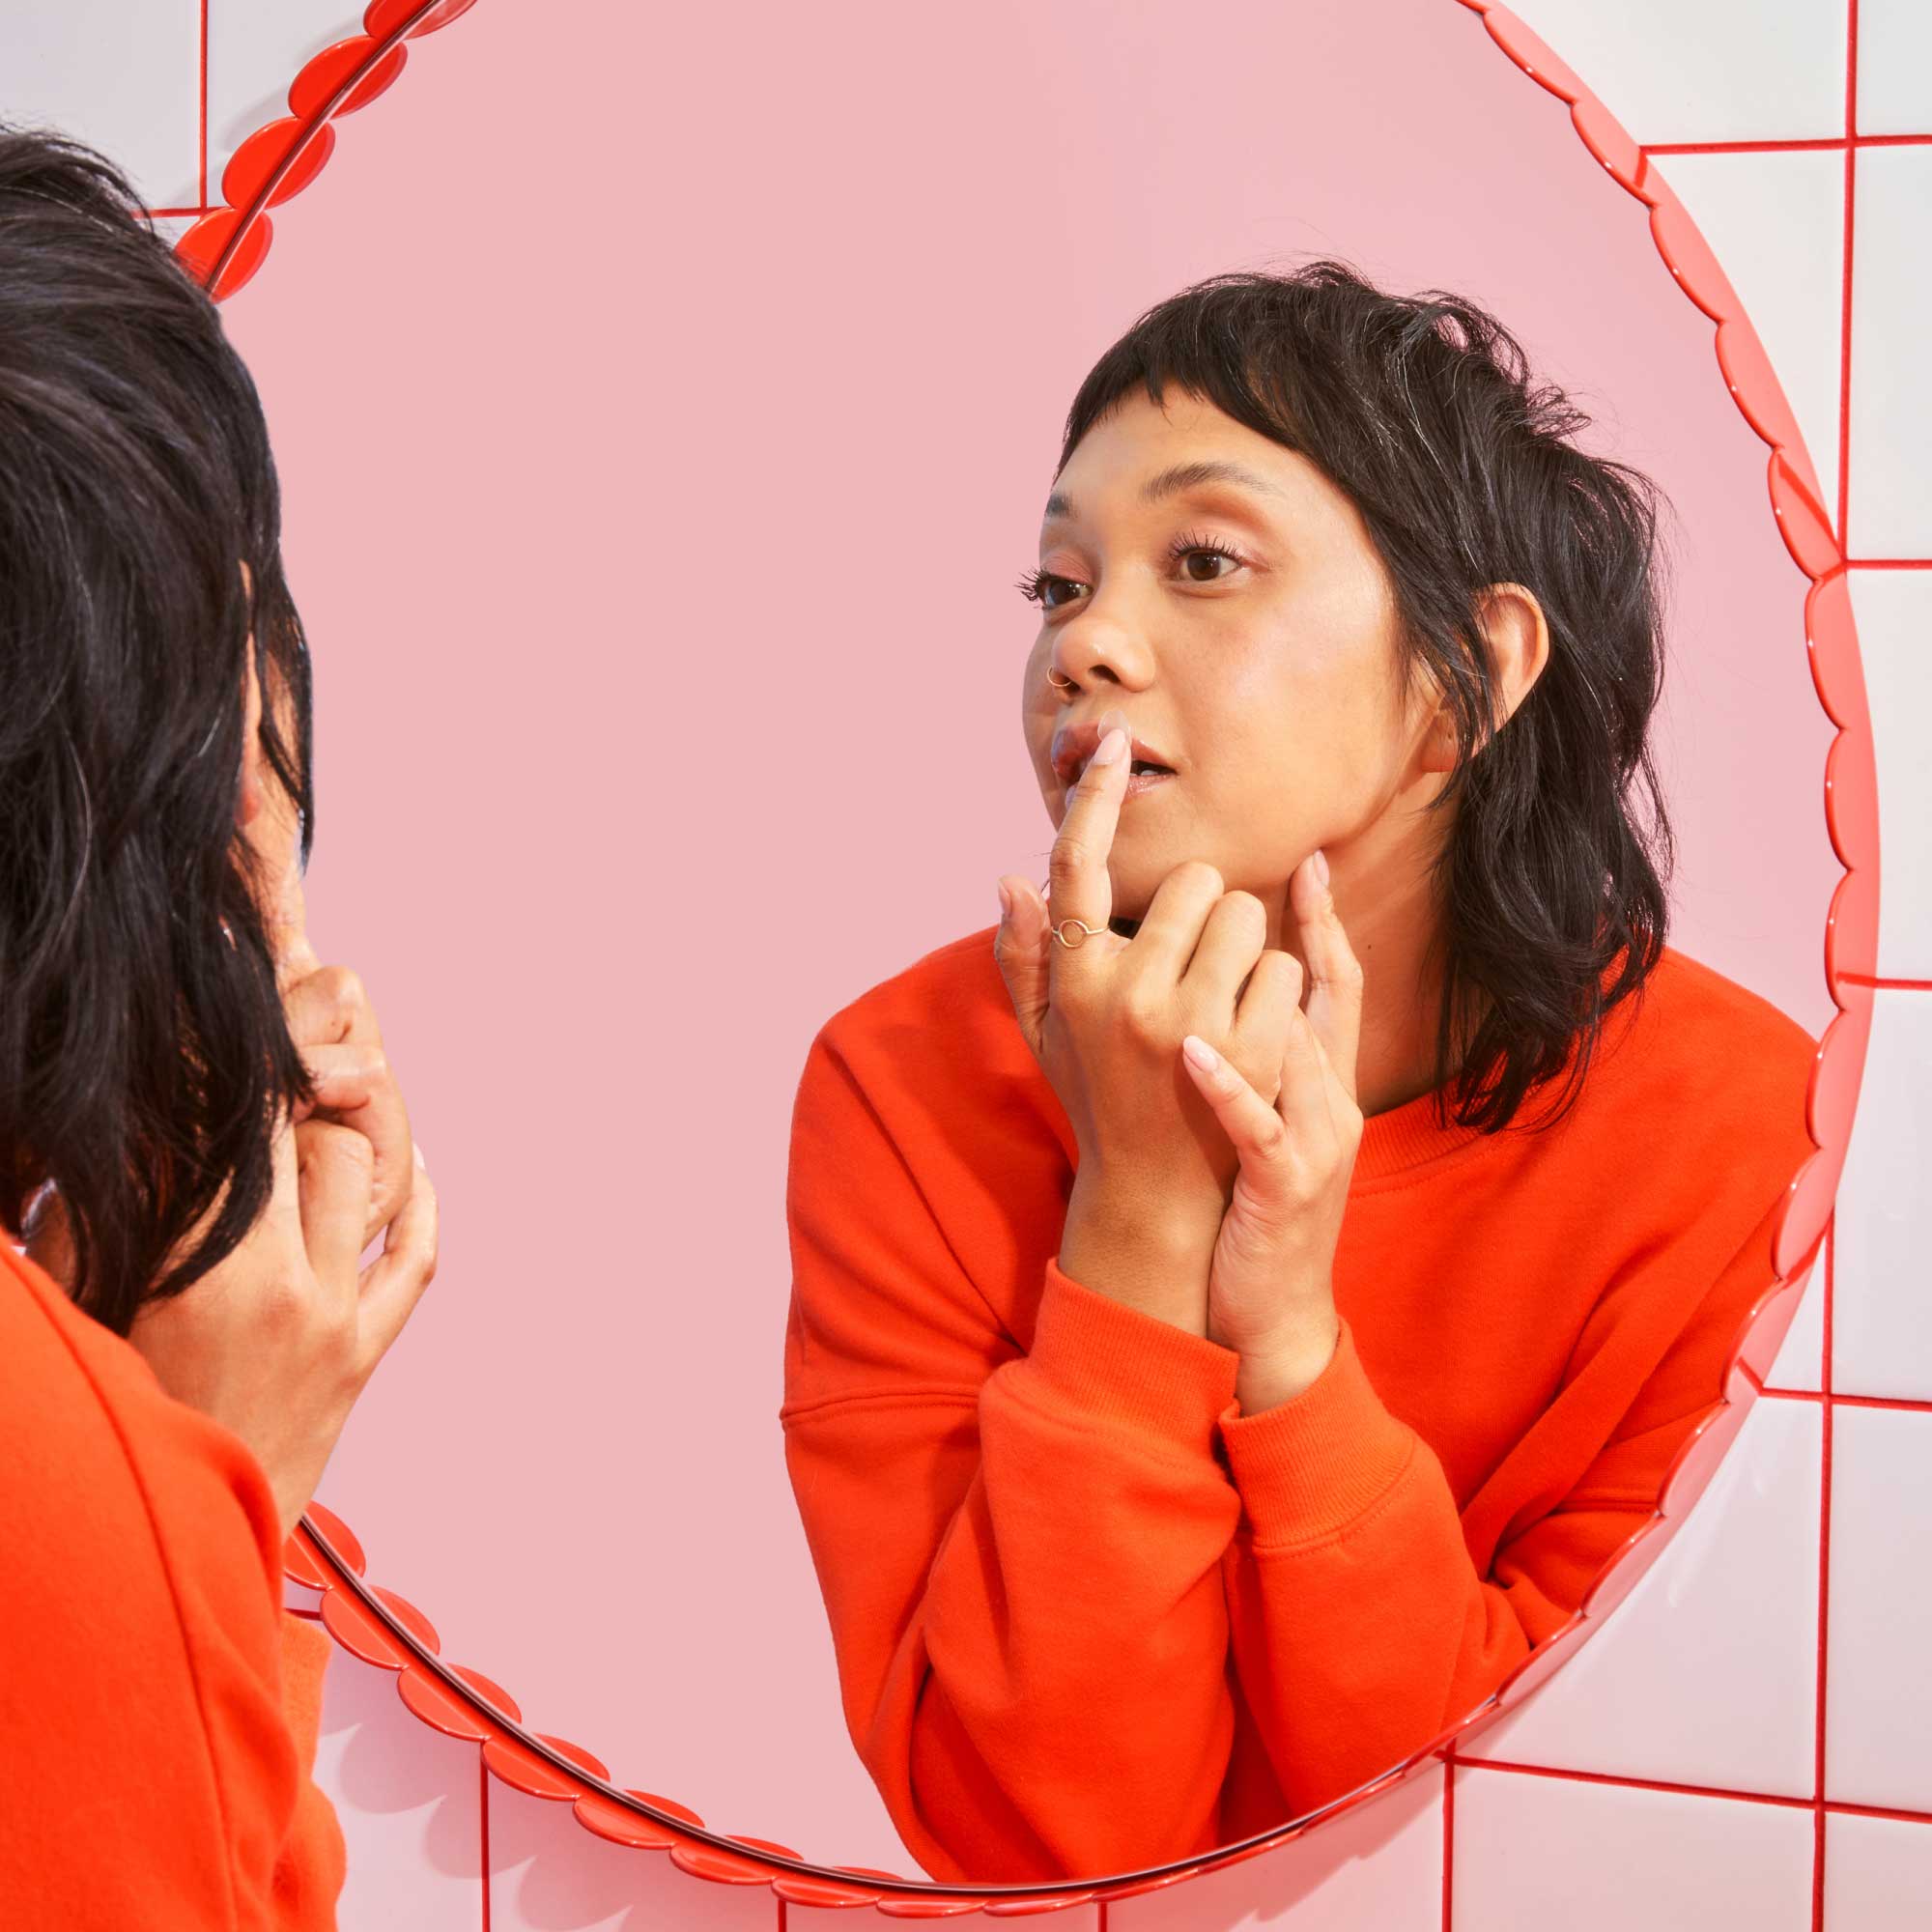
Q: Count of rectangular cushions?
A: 0